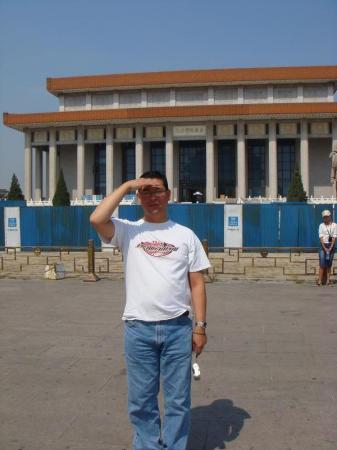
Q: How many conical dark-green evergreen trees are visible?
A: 3